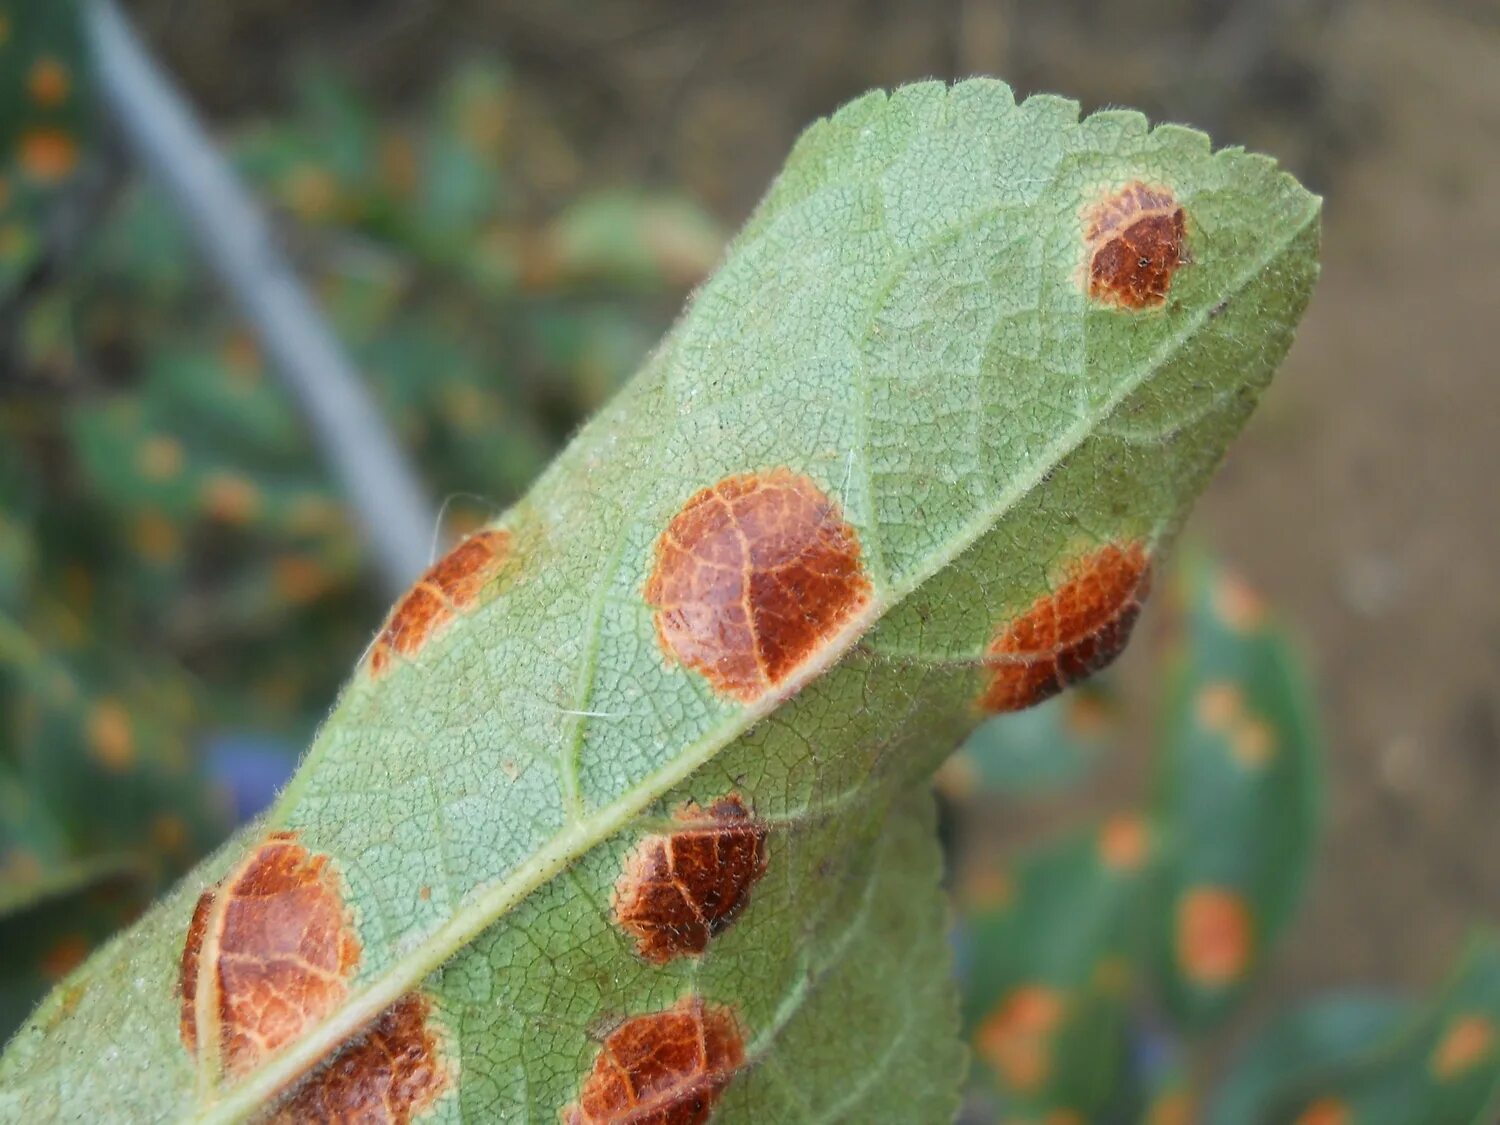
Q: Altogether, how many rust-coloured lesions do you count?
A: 8